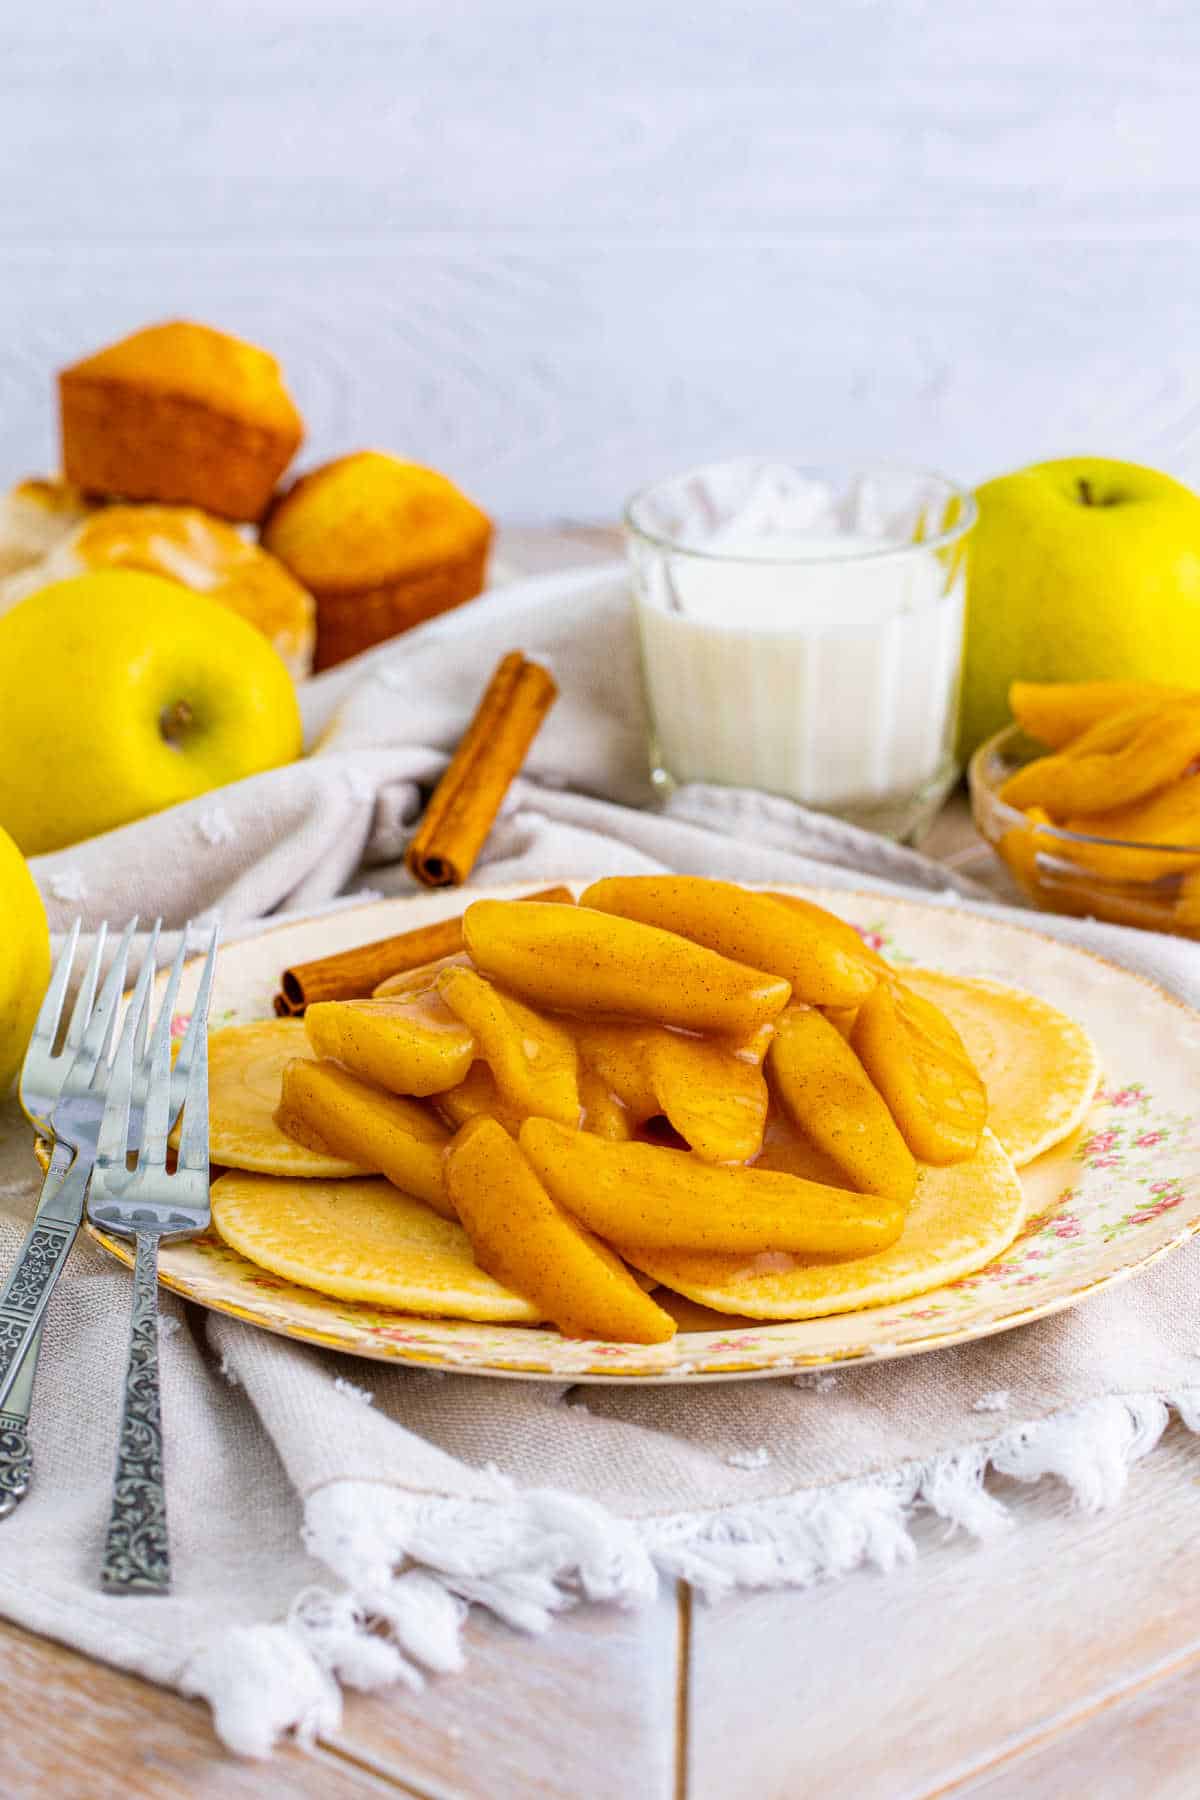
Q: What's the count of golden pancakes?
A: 4